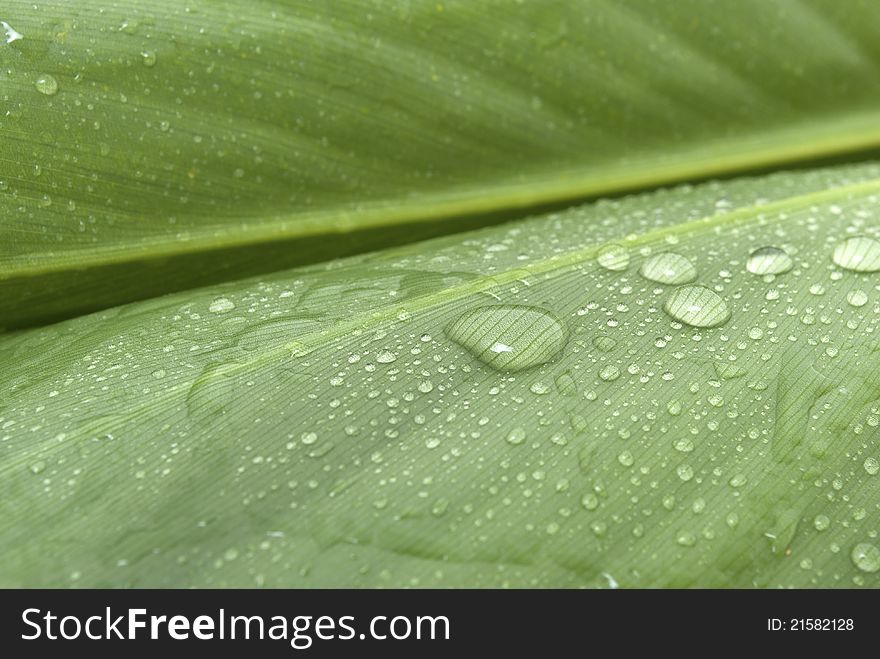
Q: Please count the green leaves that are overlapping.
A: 2